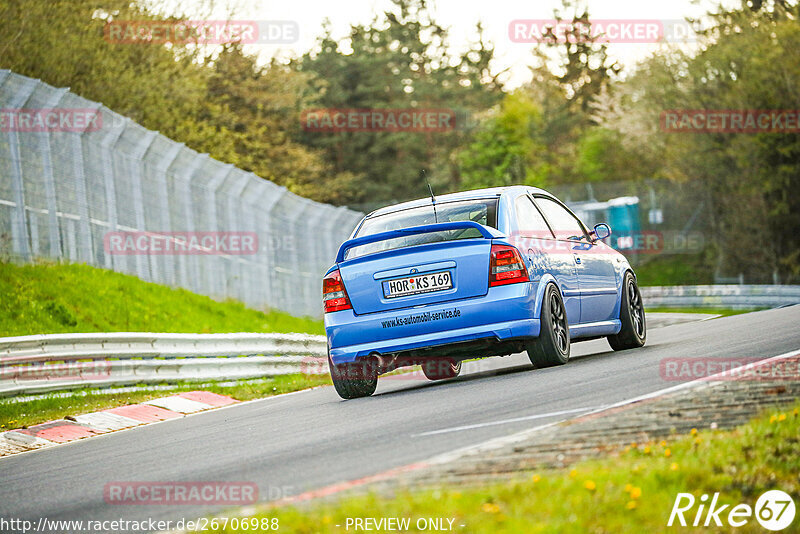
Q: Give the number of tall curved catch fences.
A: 1